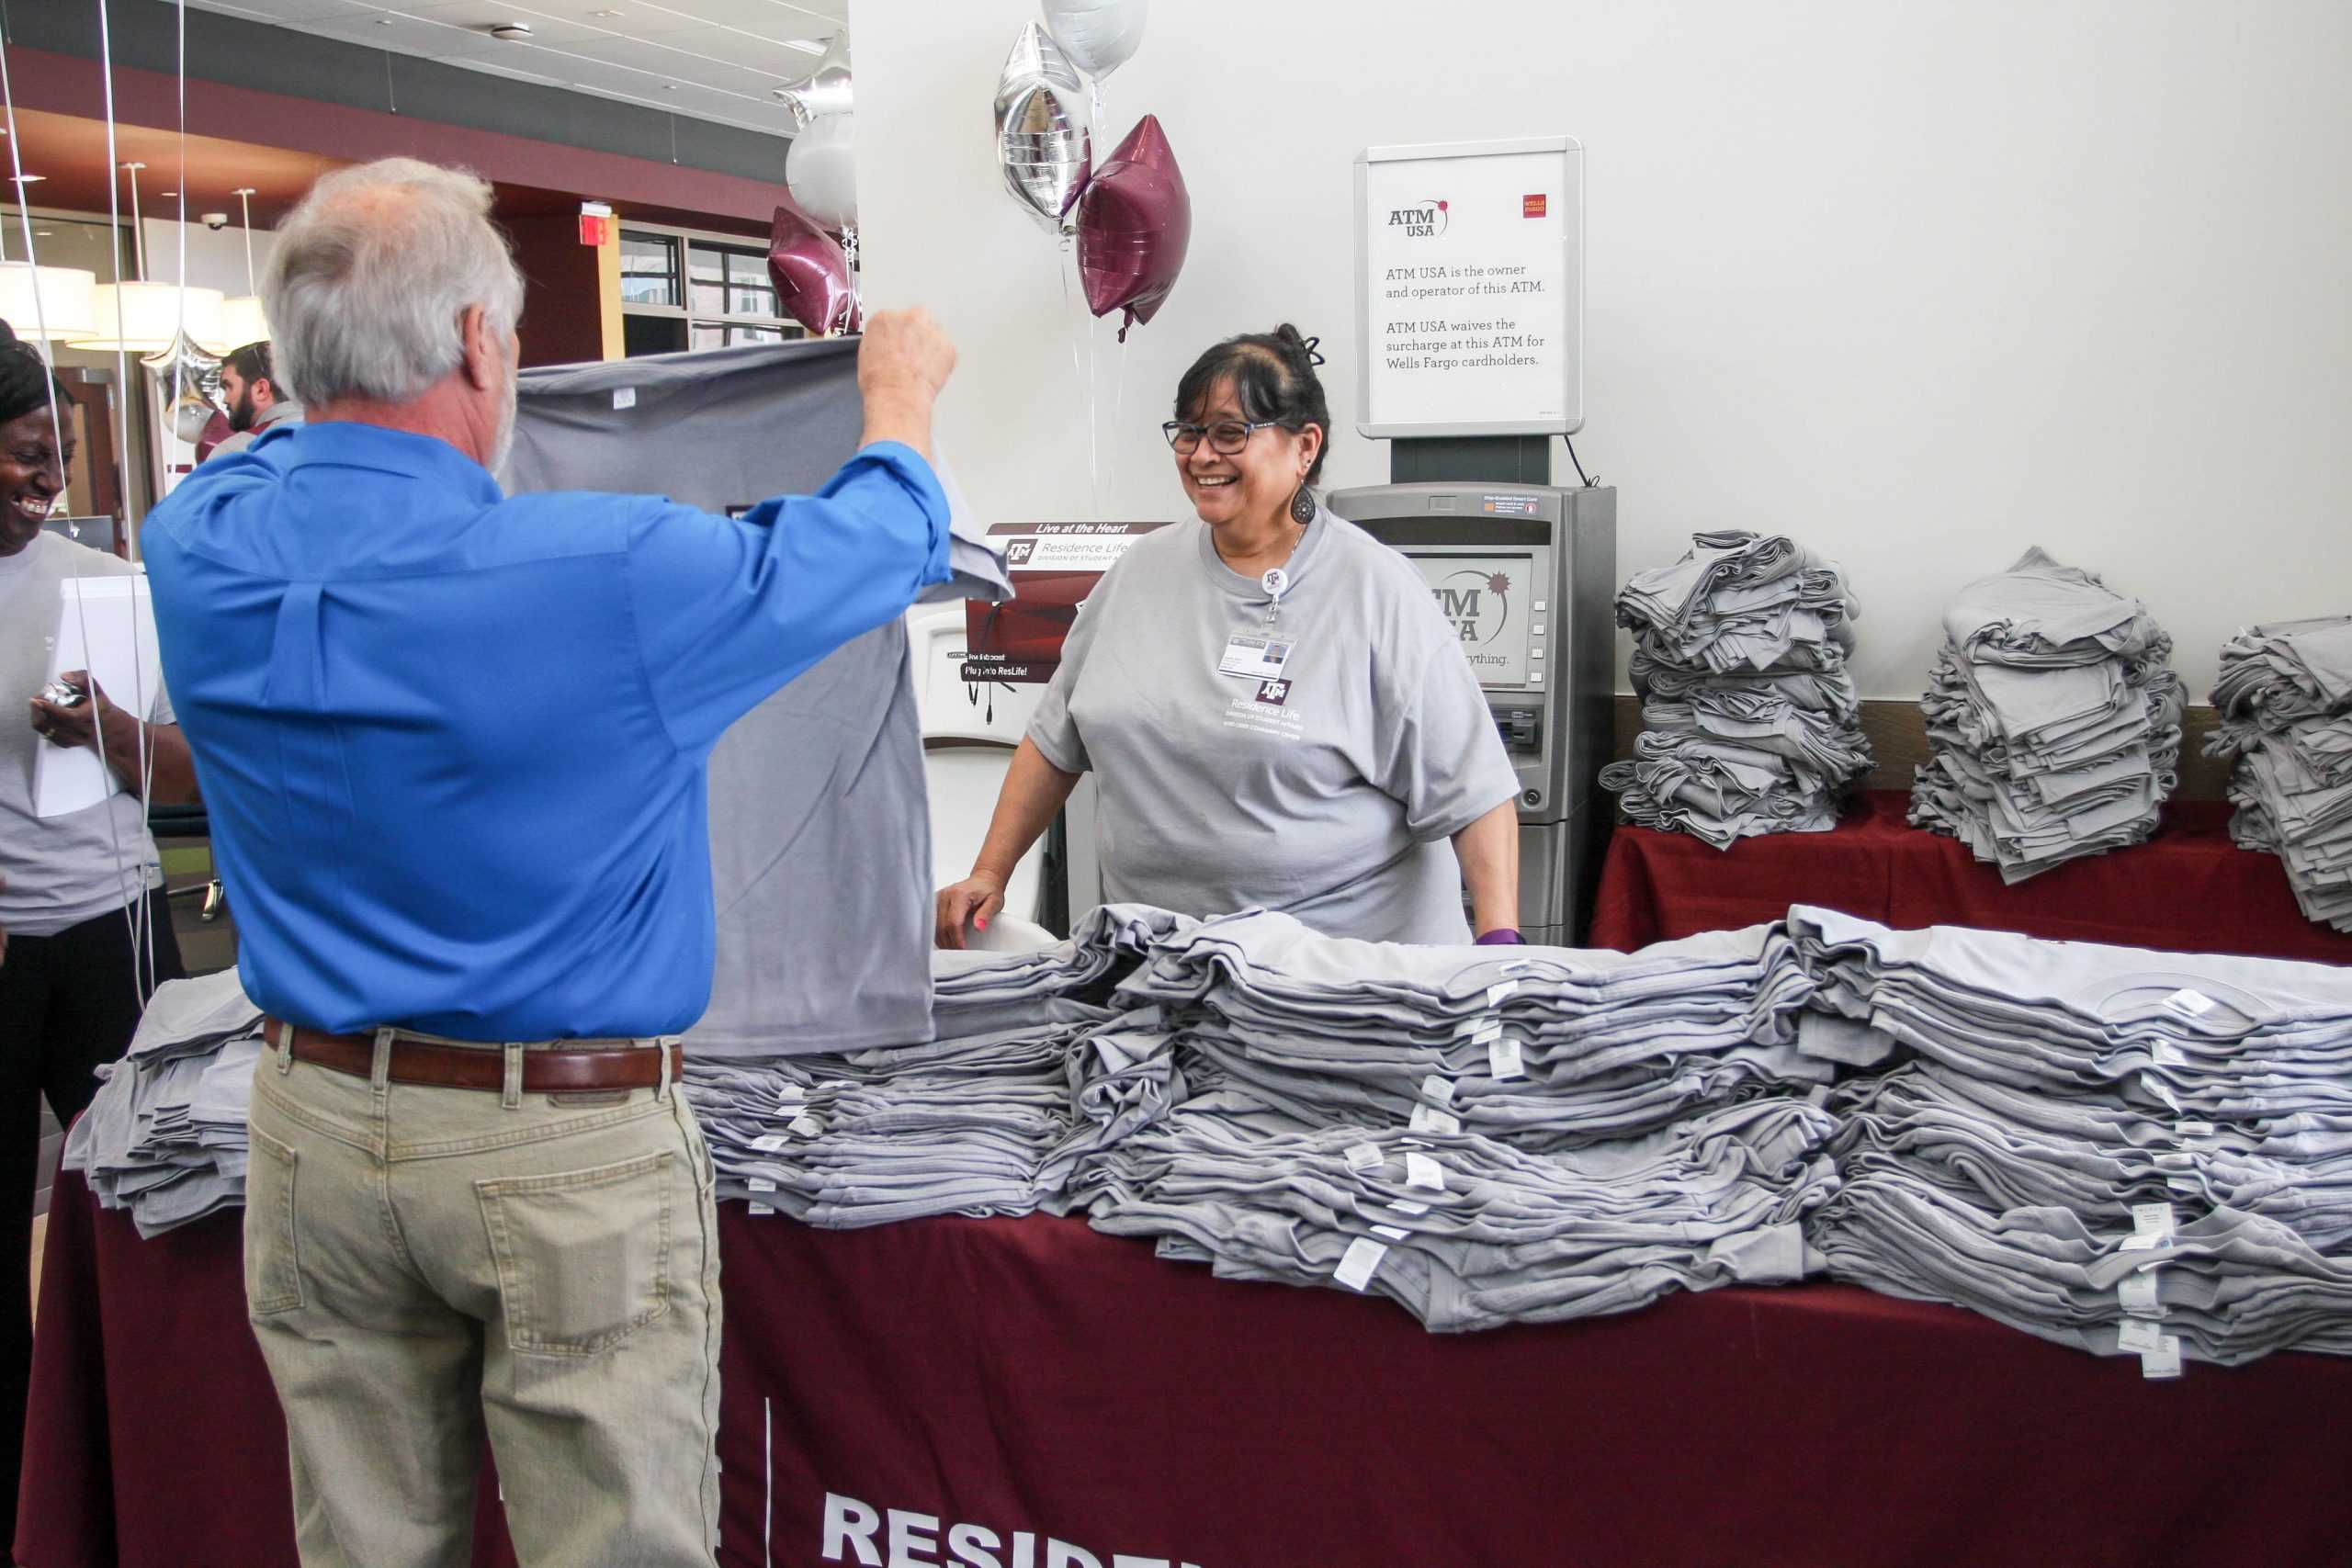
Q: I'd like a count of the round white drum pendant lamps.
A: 3